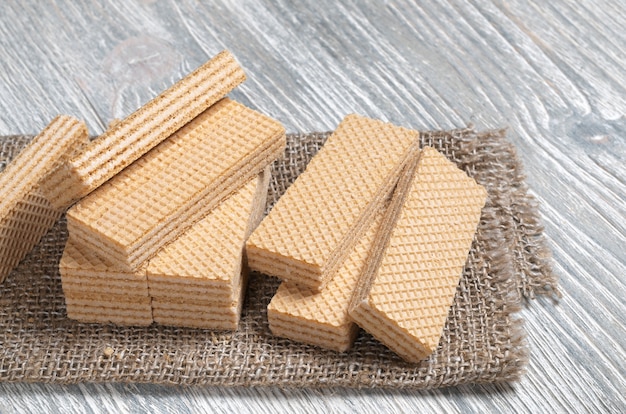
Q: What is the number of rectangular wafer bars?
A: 10